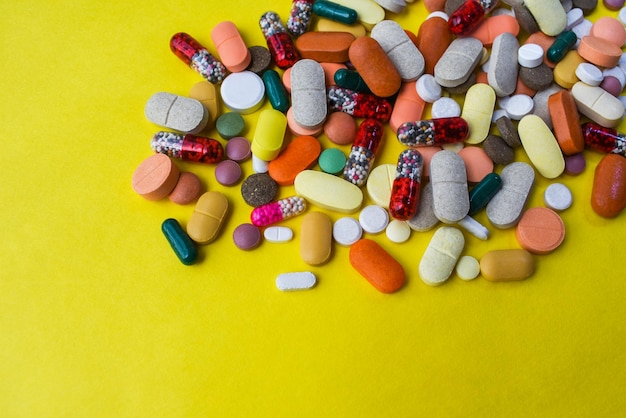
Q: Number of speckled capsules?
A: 11